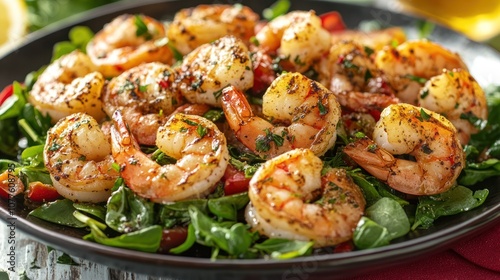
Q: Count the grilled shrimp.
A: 15